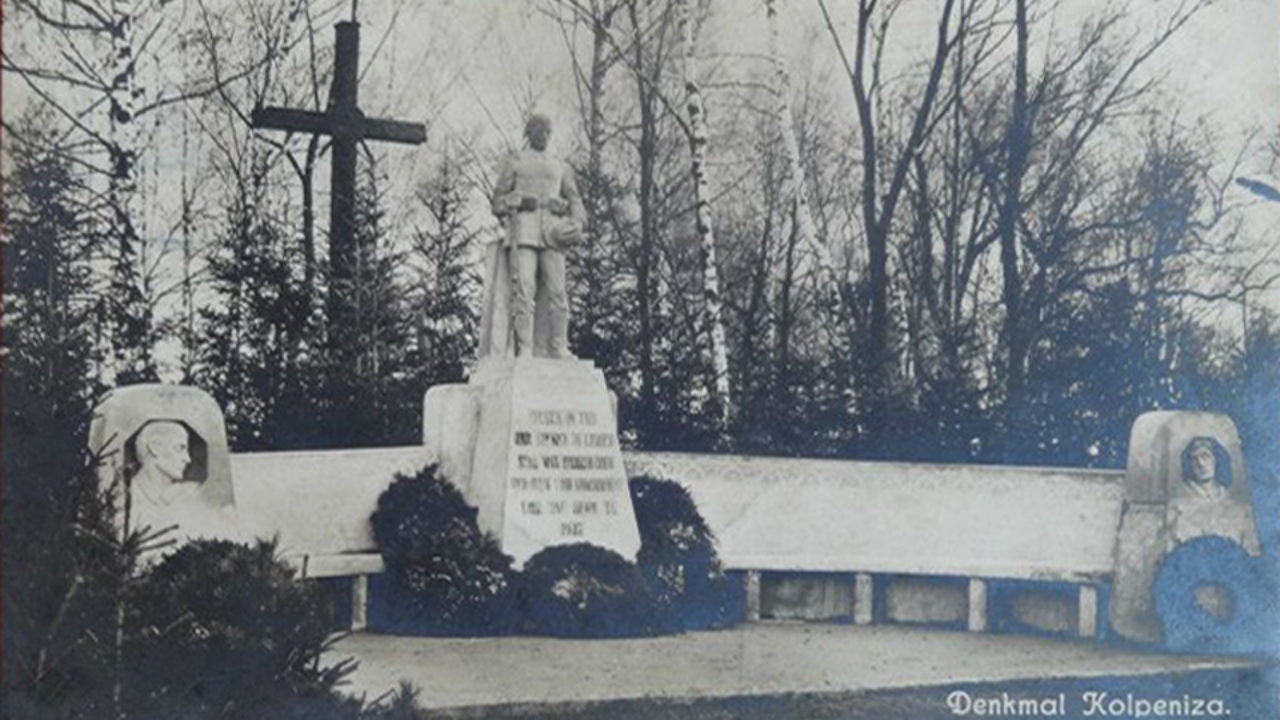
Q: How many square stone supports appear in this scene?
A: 5